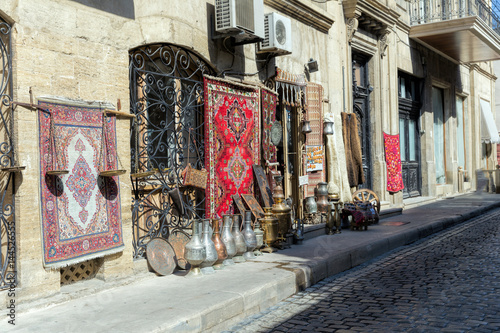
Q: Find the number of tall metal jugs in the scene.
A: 6